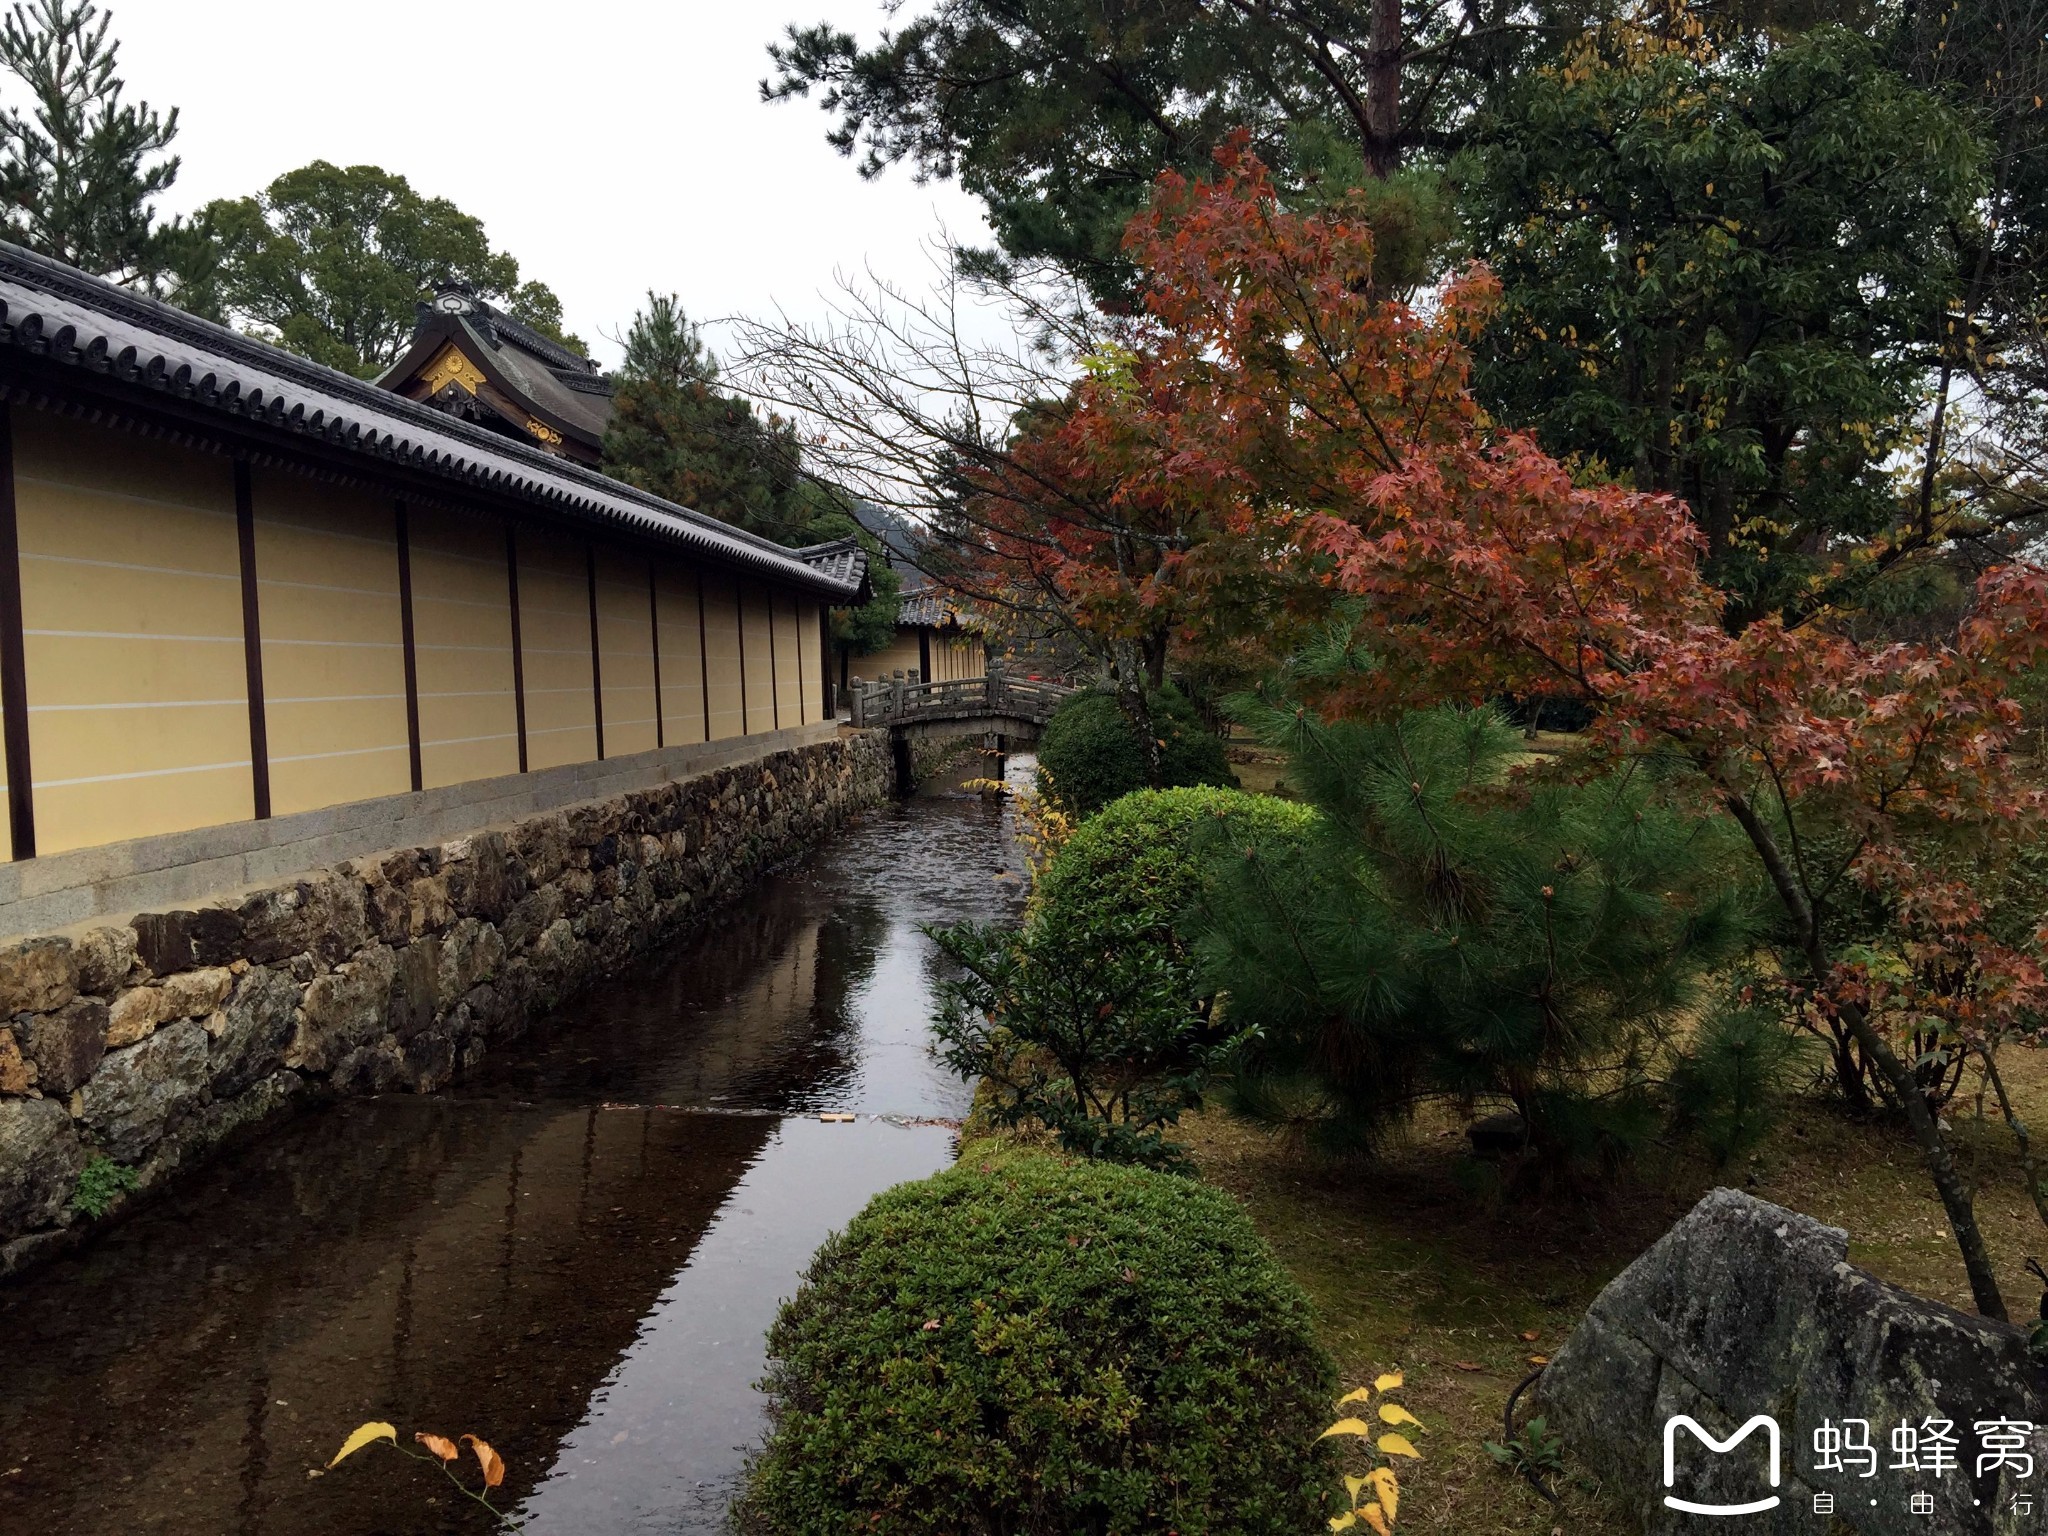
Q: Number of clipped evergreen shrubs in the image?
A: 3